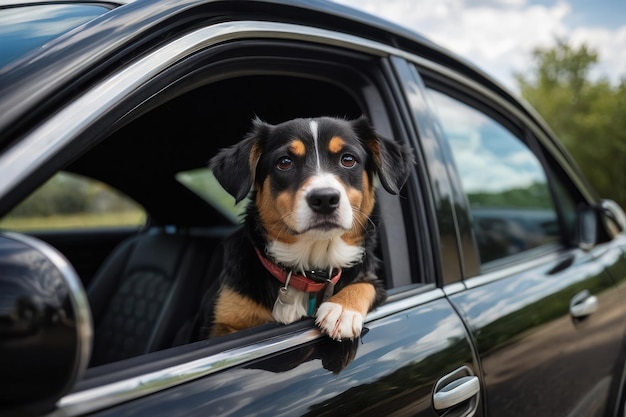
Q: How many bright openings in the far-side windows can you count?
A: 2